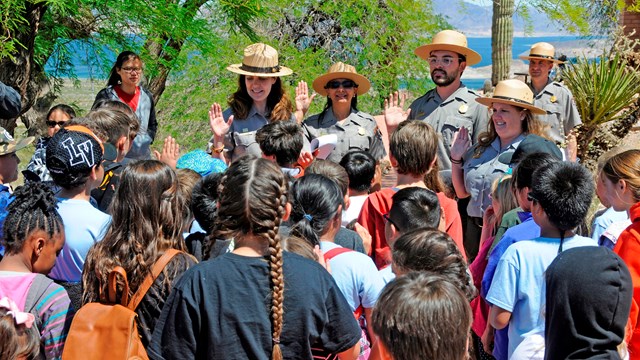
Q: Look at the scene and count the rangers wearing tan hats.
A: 5